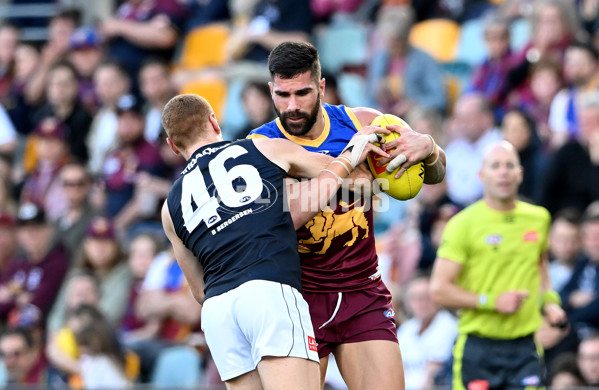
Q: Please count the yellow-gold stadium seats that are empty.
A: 3